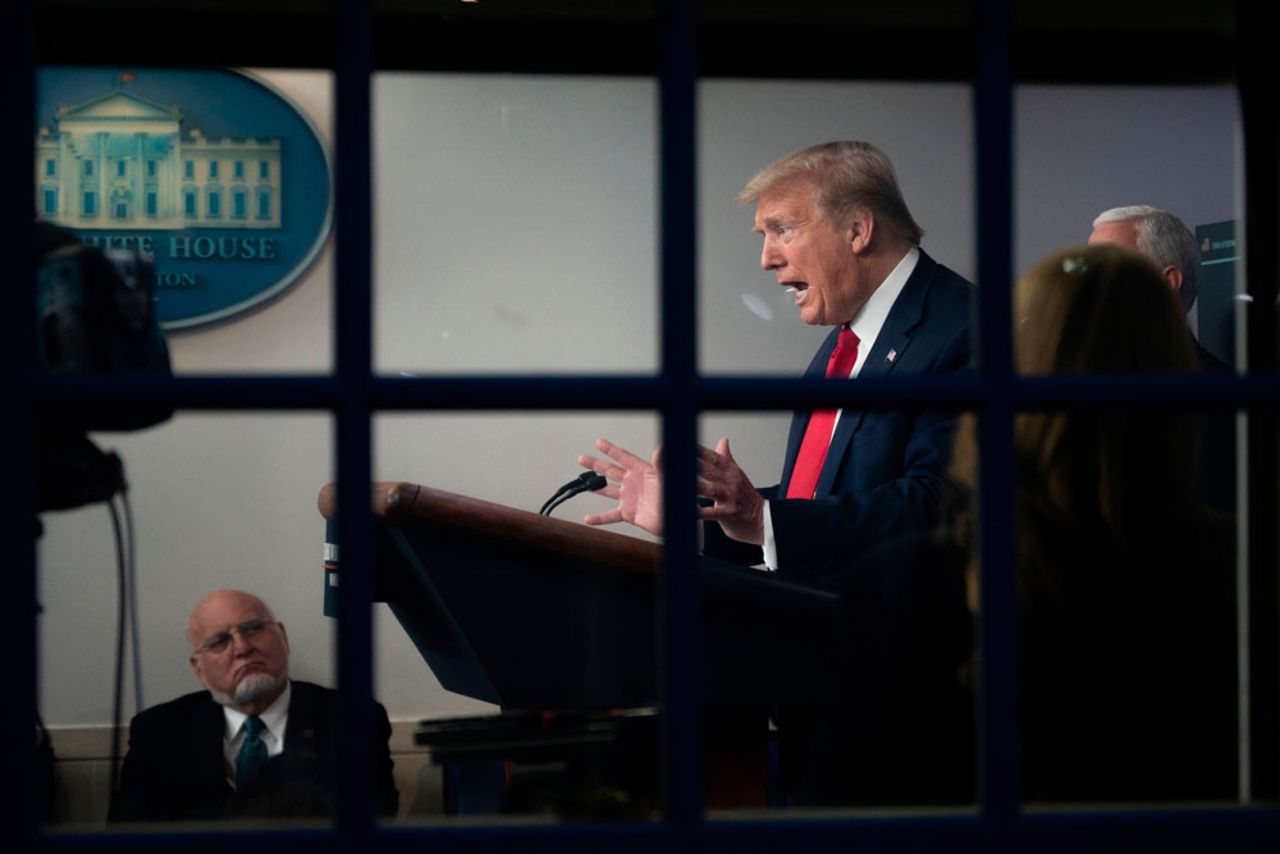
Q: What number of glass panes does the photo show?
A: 8